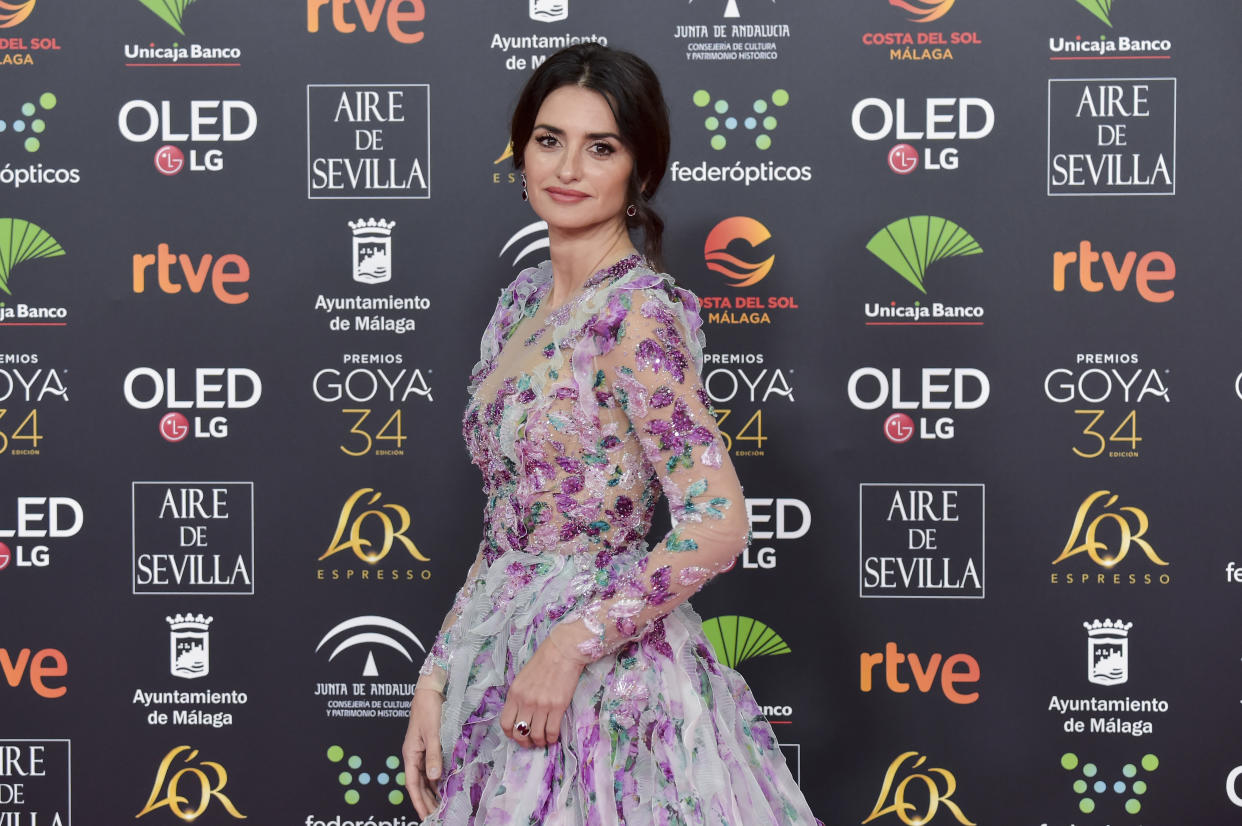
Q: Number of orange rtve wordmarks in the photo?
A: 5